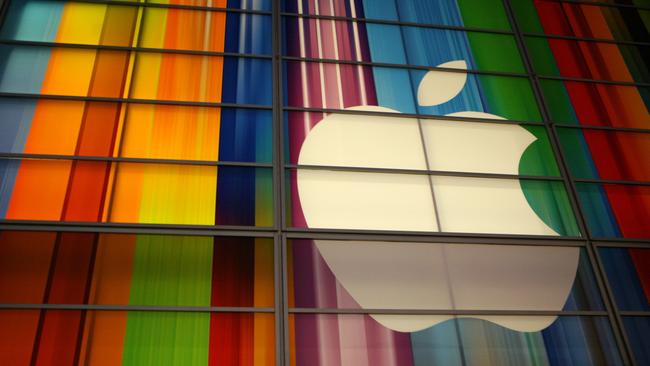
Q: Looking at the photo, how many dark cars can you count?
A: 0